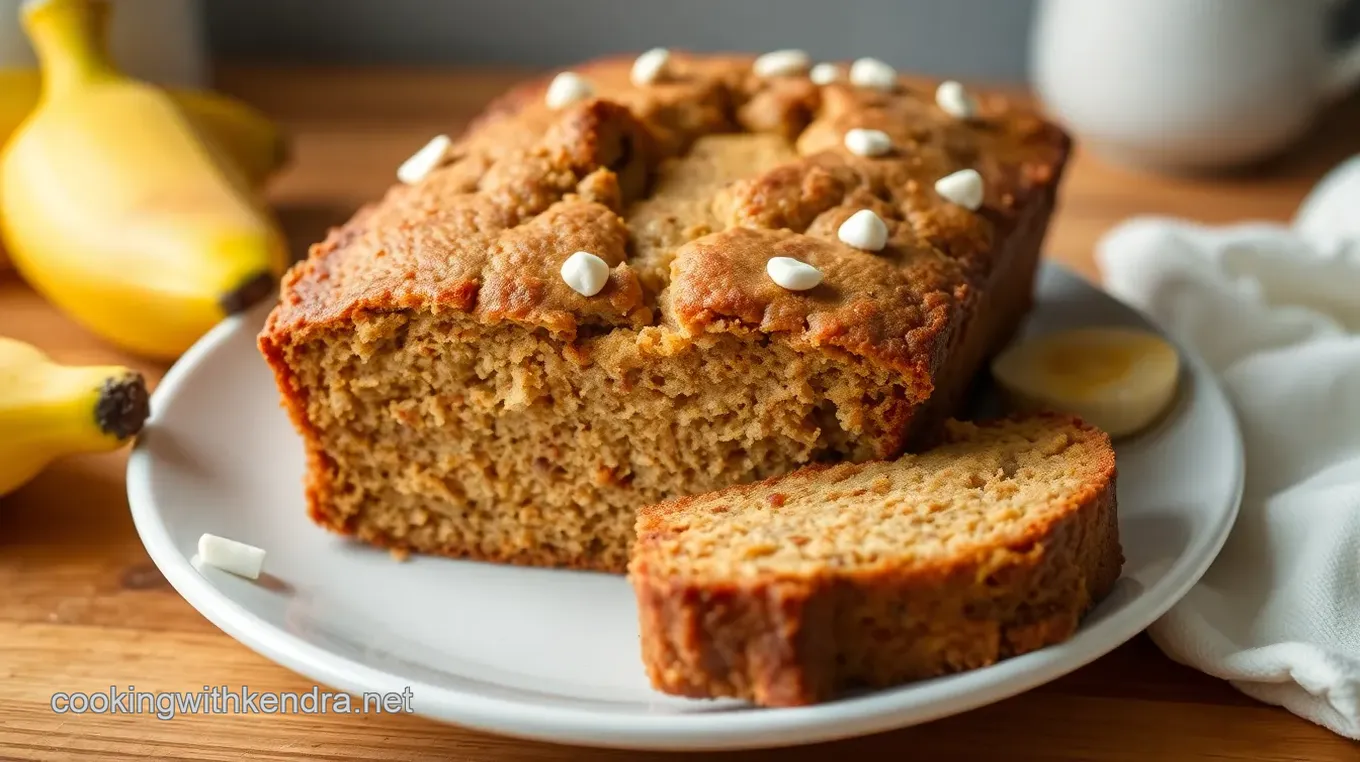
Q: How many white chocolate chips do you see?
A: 13